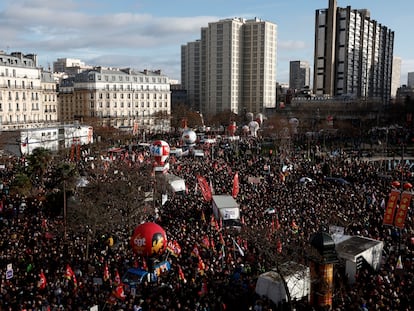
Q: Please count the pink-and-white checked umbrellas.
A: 0